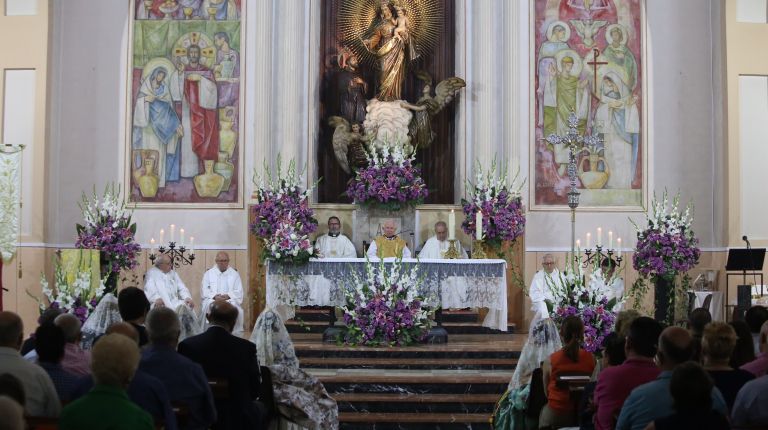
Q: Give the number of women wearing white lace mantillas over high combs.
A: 4